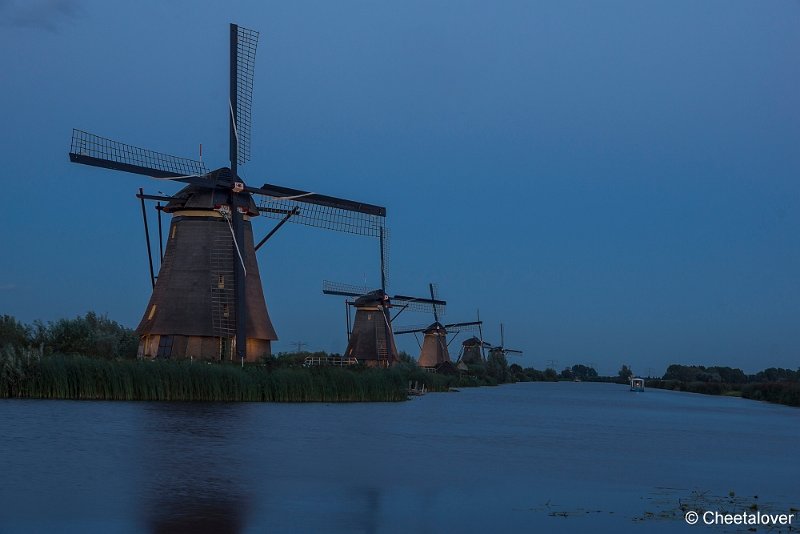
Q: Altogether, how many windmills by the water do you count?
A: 5